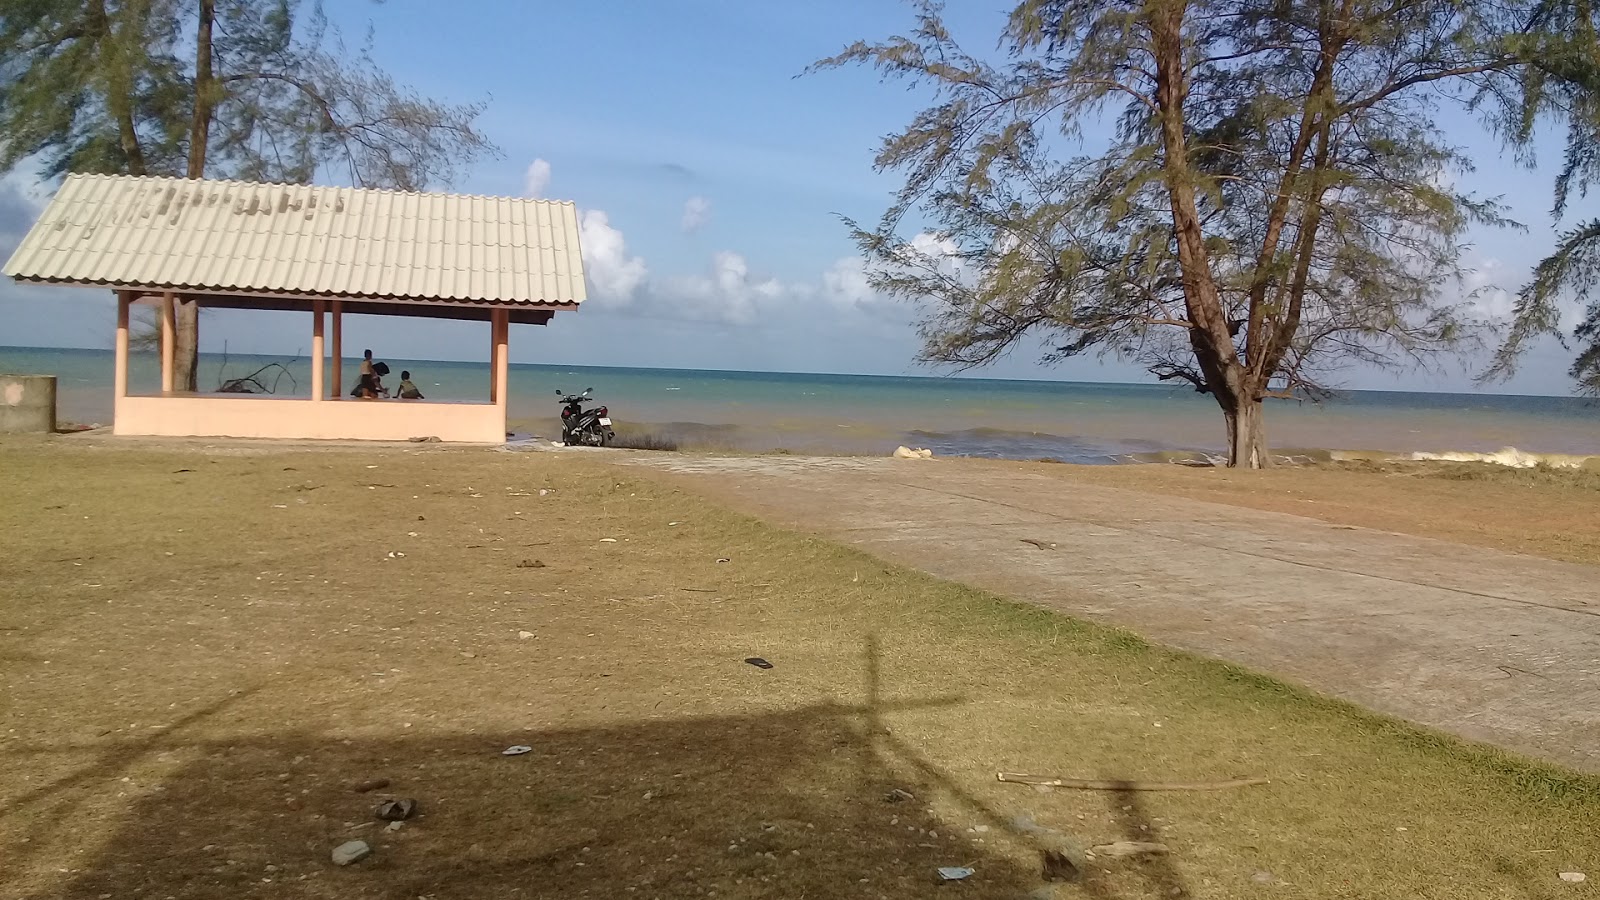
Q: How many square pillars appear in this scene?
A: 0